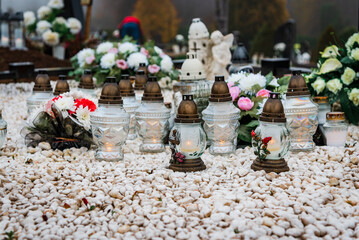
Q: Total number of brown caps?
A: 12